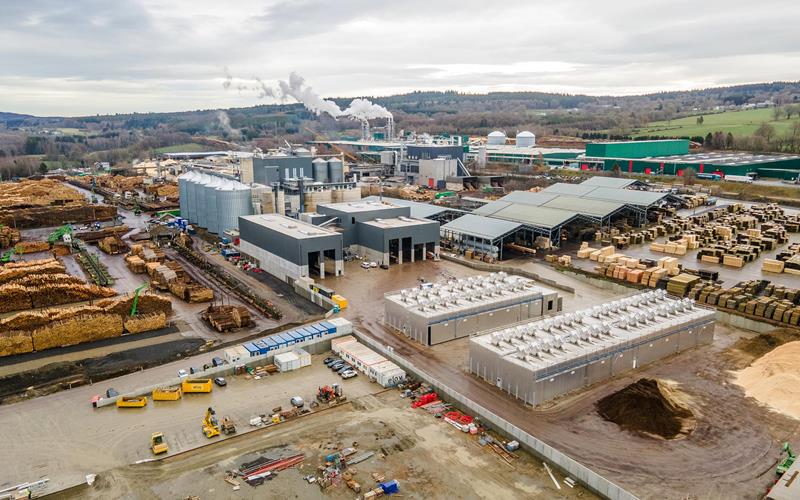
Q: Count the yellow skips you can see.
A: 3